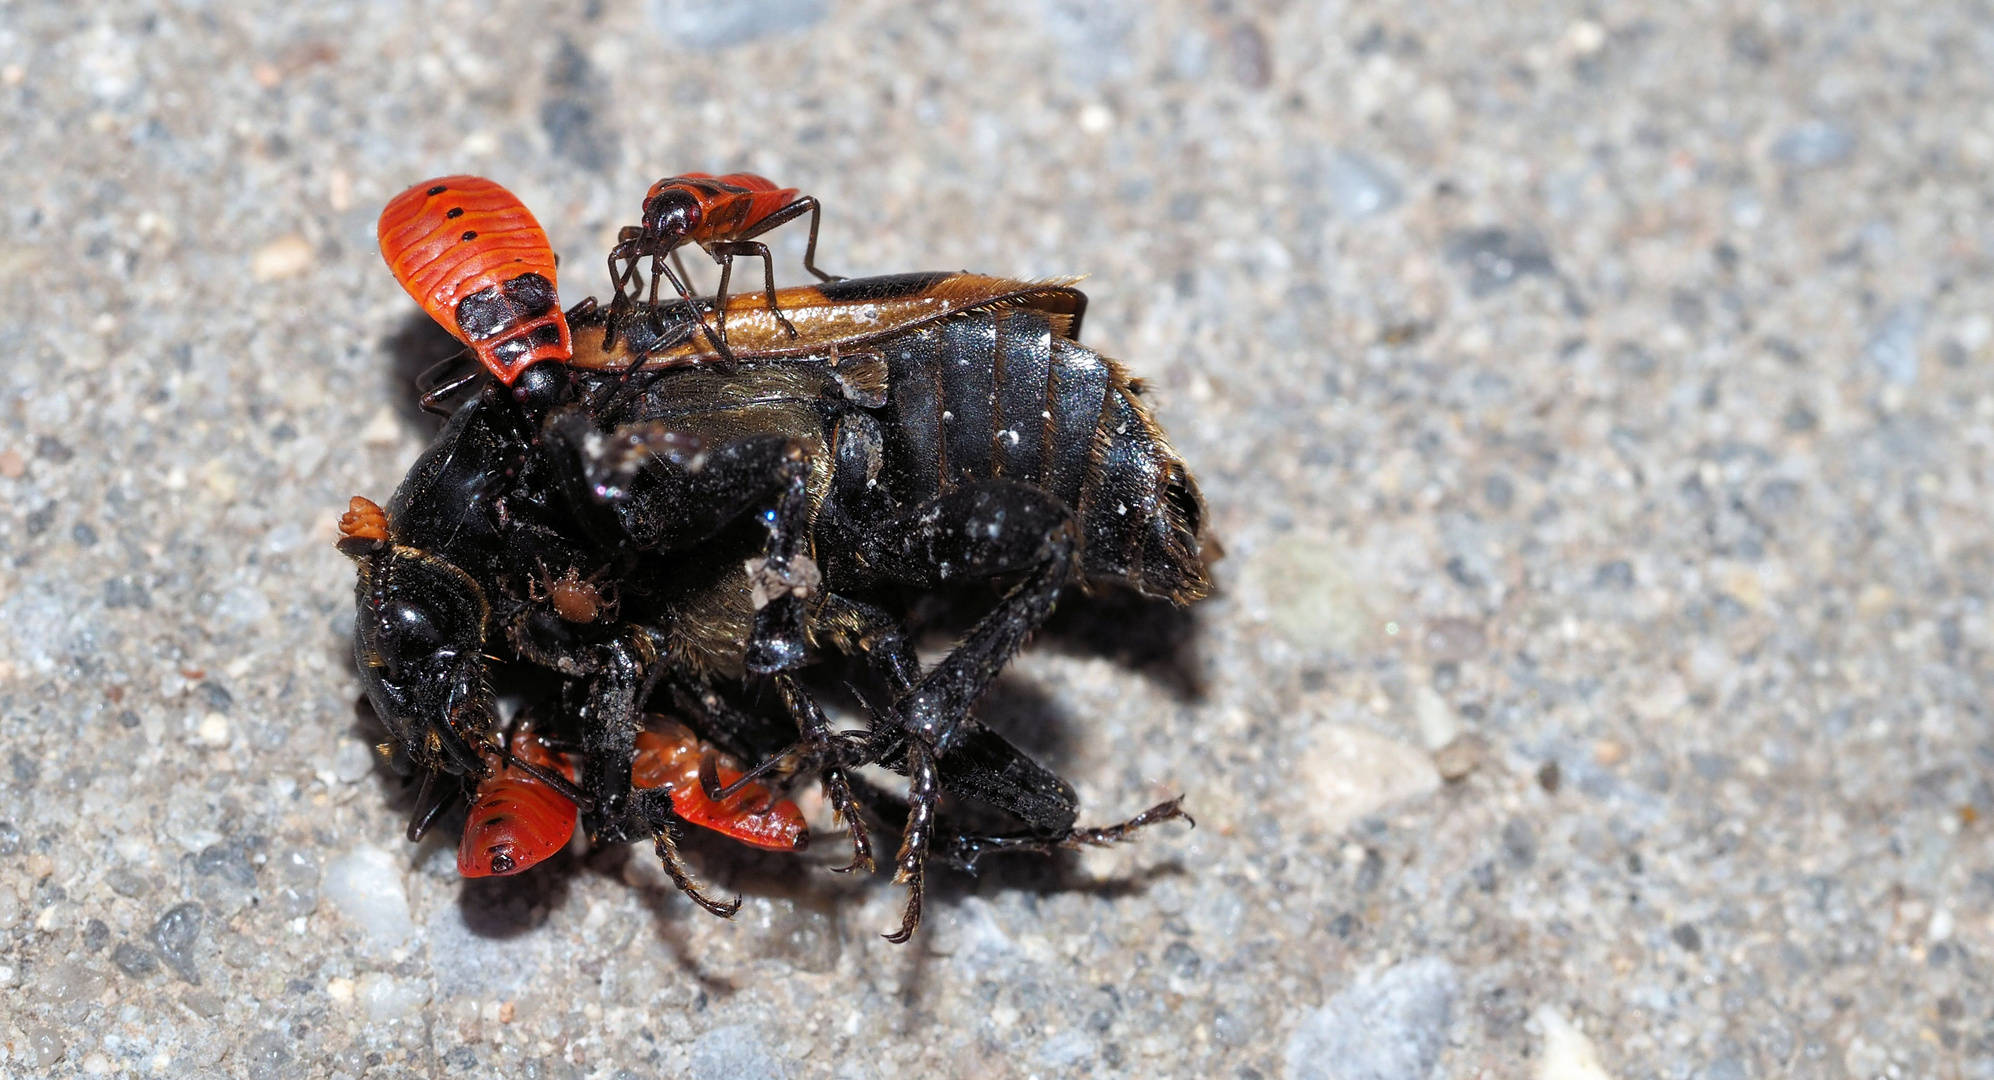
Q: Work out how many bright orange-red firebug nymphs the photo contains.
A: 4